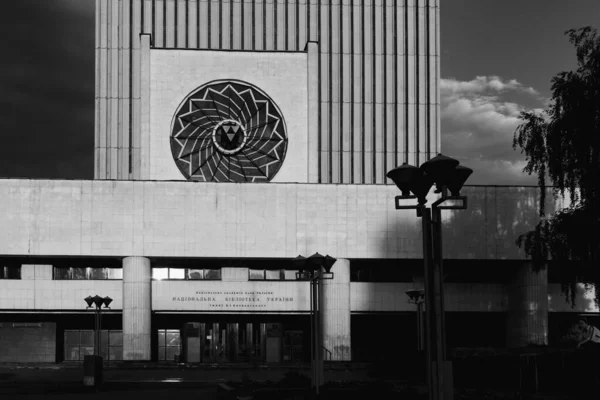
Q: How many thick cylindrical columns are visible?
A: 3